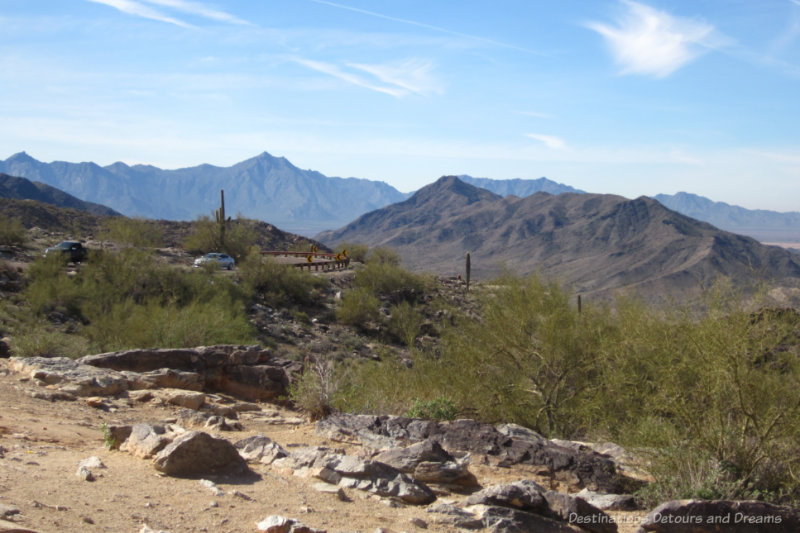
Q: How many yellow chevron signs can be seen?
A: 4